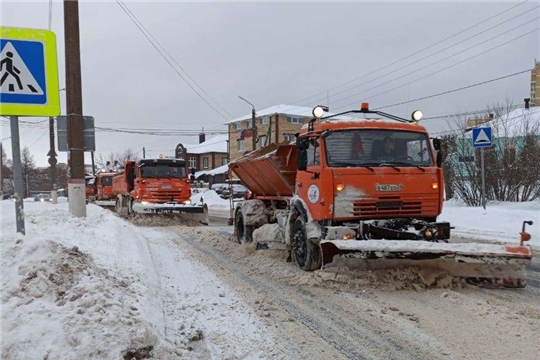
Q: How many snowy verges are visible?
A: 2